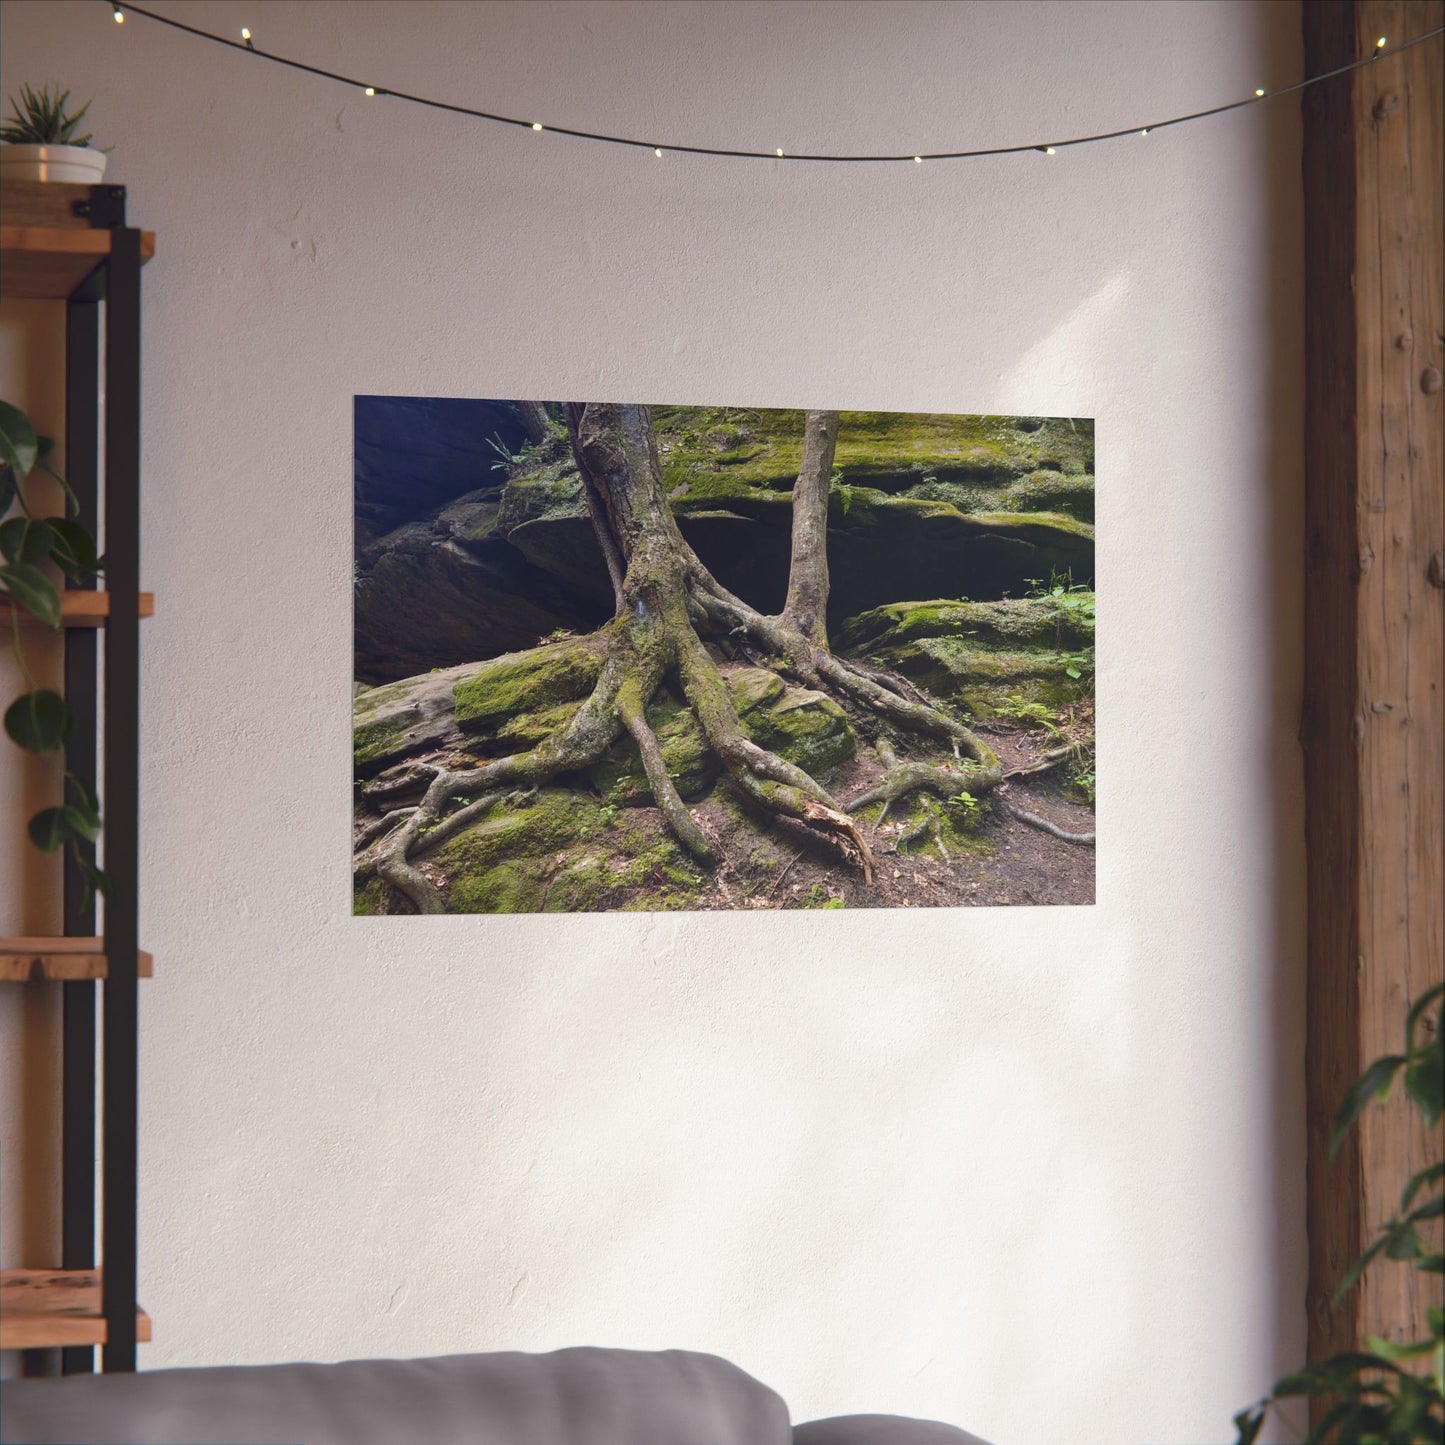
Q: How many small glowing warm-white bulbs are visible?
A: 11